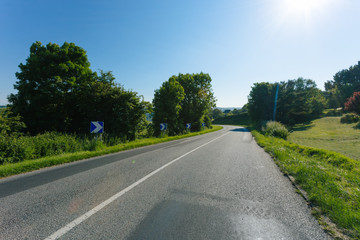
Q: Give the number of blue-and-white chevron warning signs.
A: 4